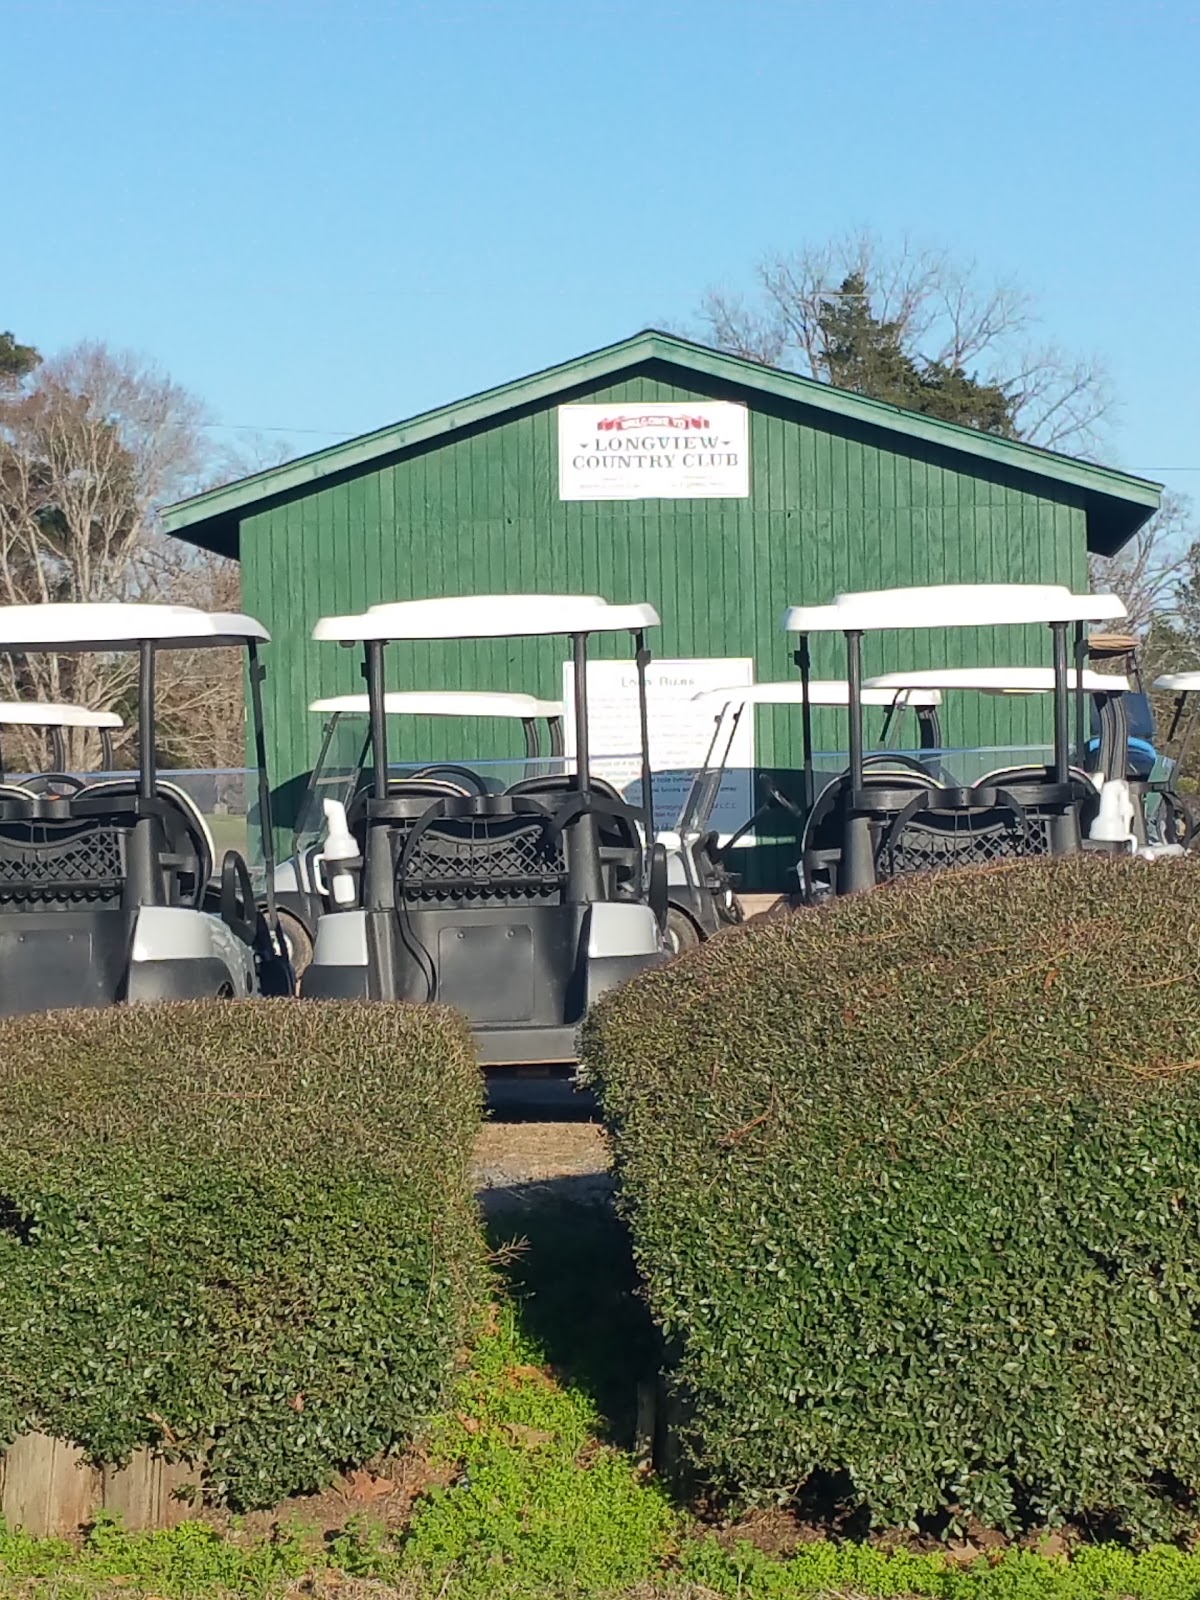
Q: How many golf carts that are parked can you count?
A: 9